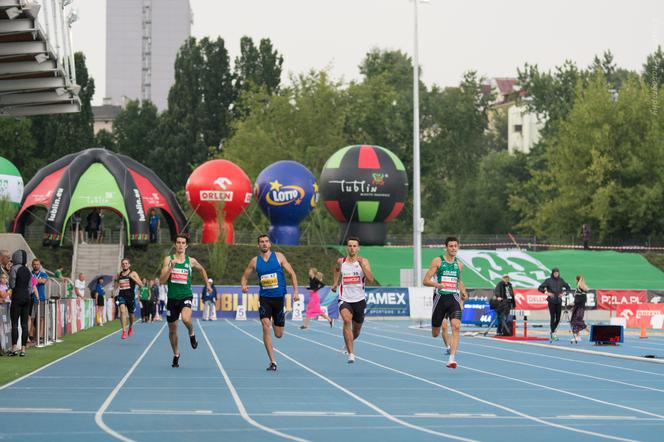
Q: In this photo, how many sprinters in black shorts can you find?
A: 5